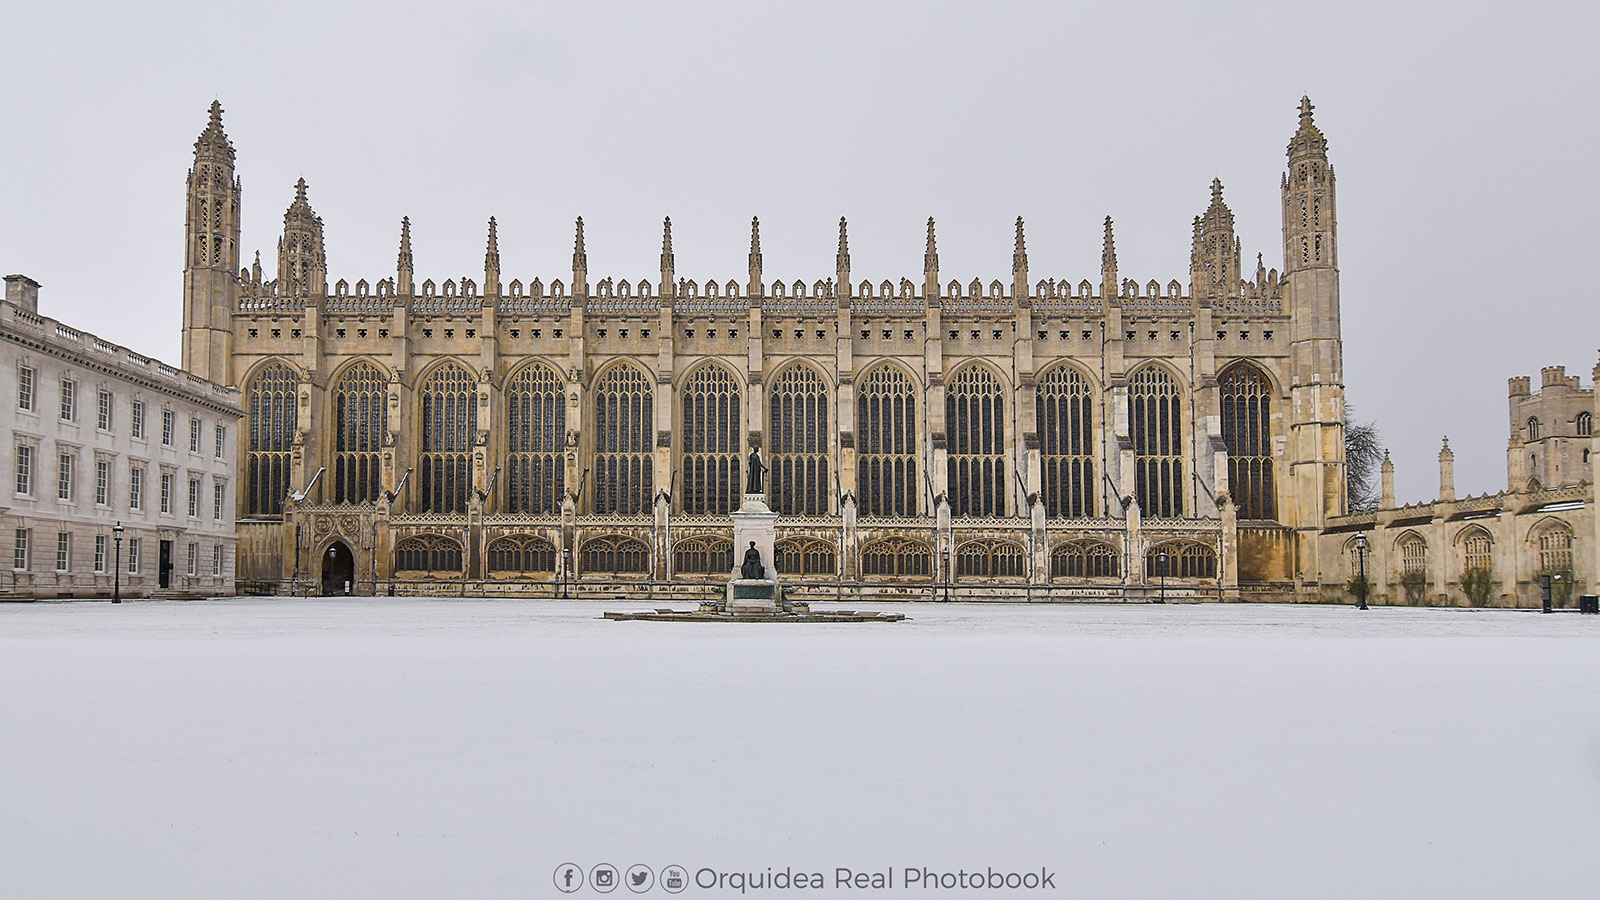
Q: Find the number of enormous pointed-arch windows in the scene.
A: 12